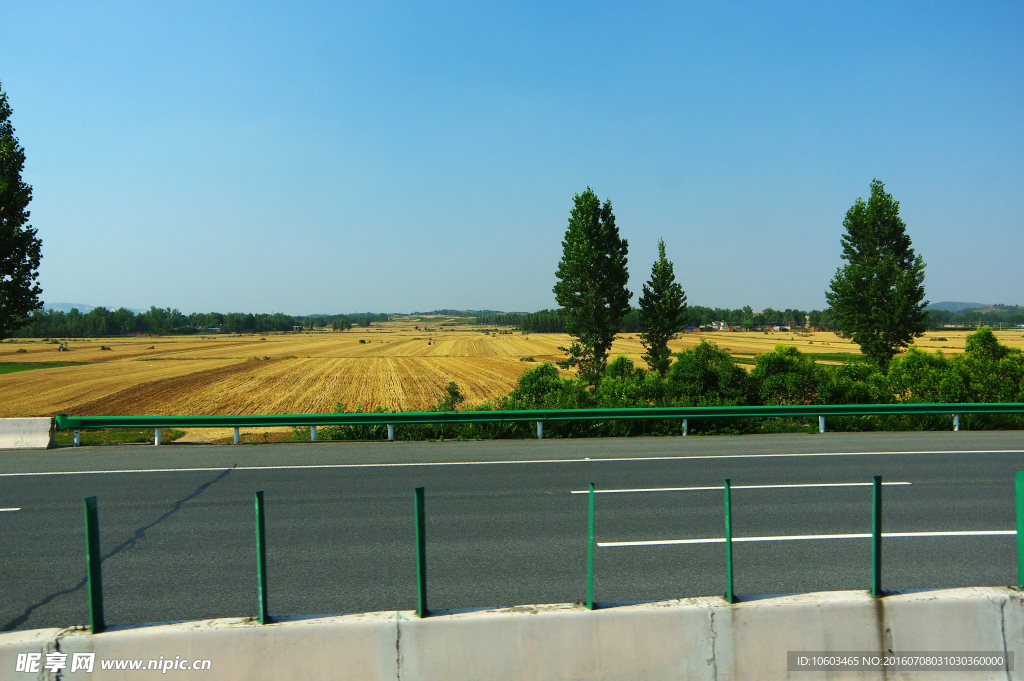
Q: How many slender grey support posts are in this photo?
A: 9